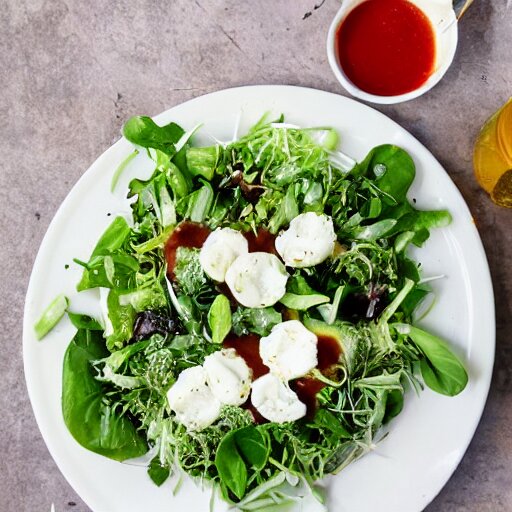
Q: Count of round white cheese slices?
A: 7